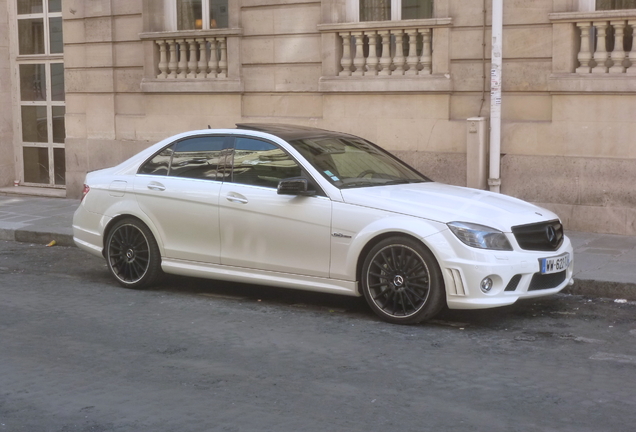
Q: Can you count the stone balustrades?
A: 3